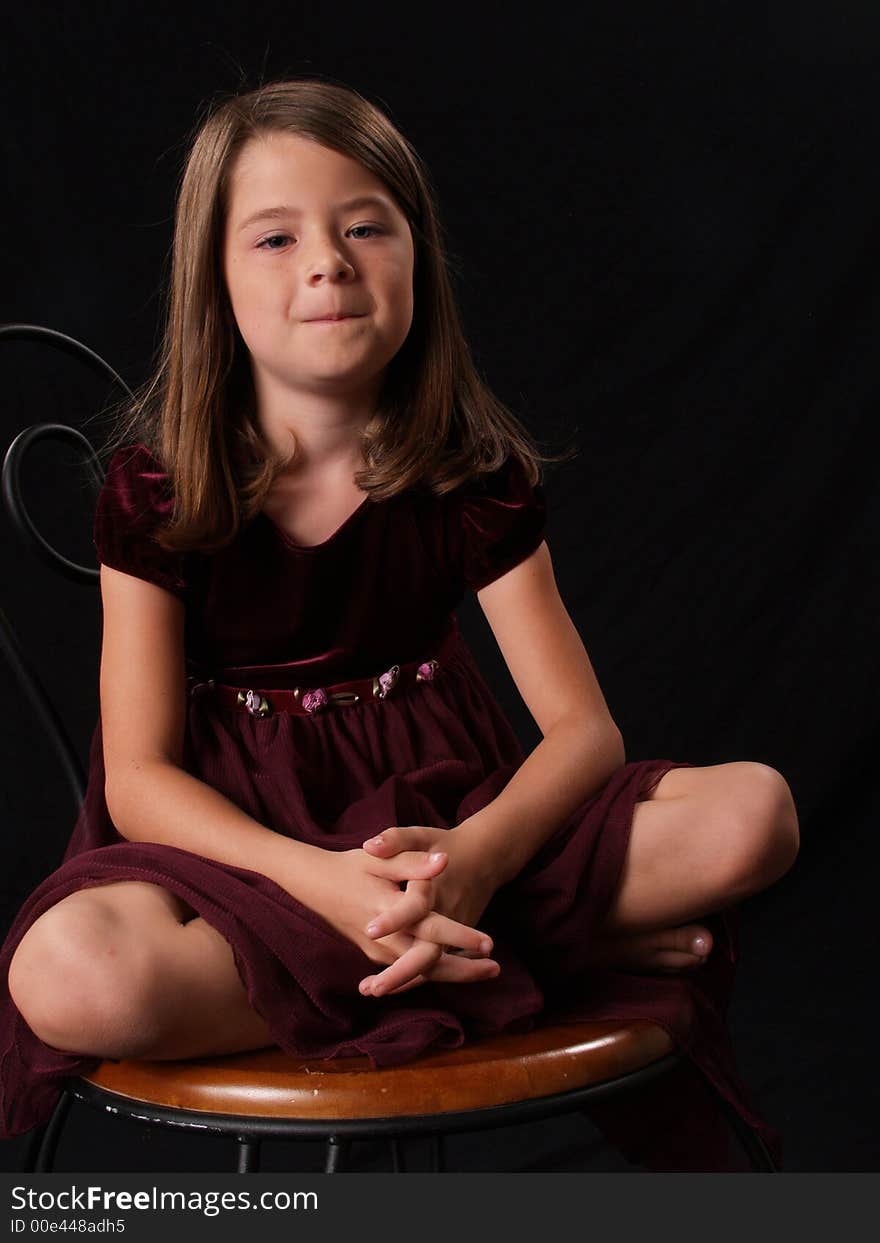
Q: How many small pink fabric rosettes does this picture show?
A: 4